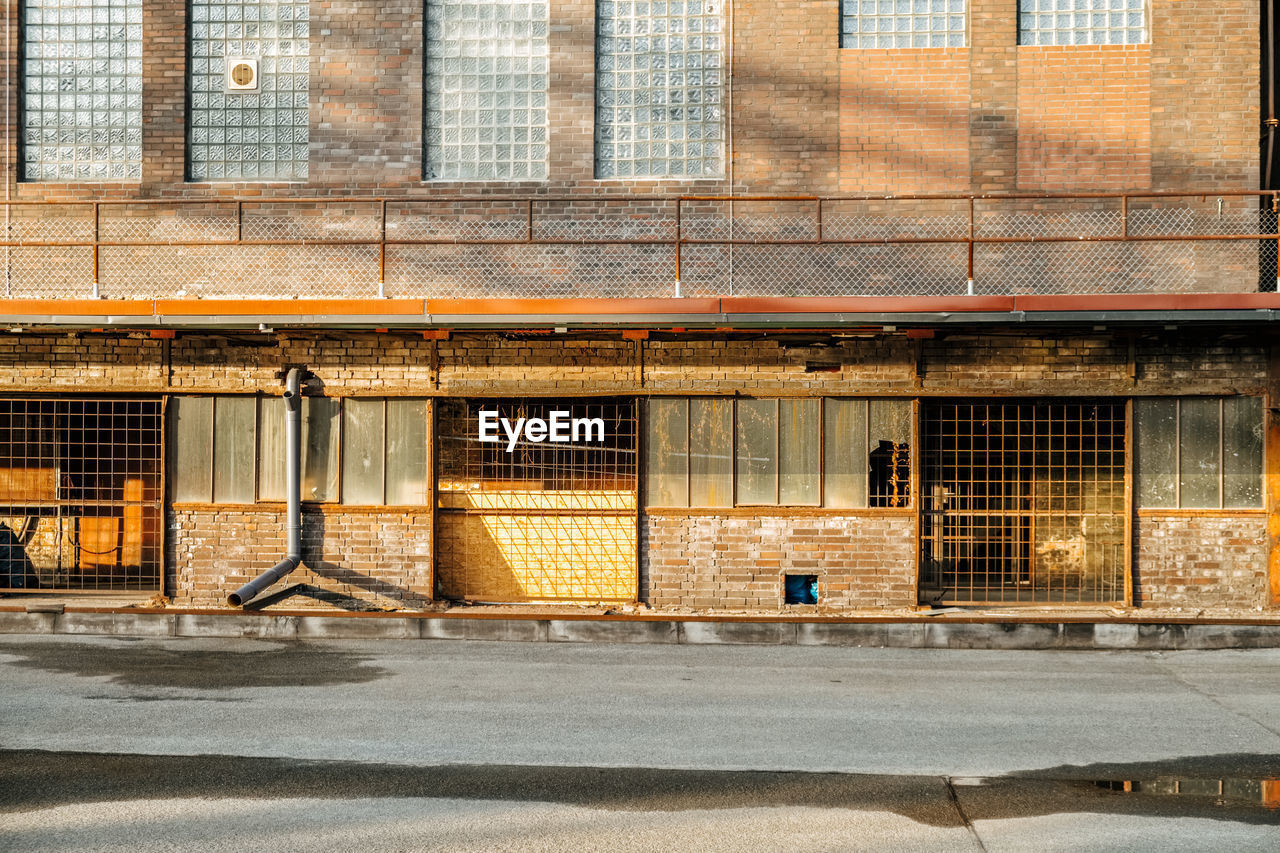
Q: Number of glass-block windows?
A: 6